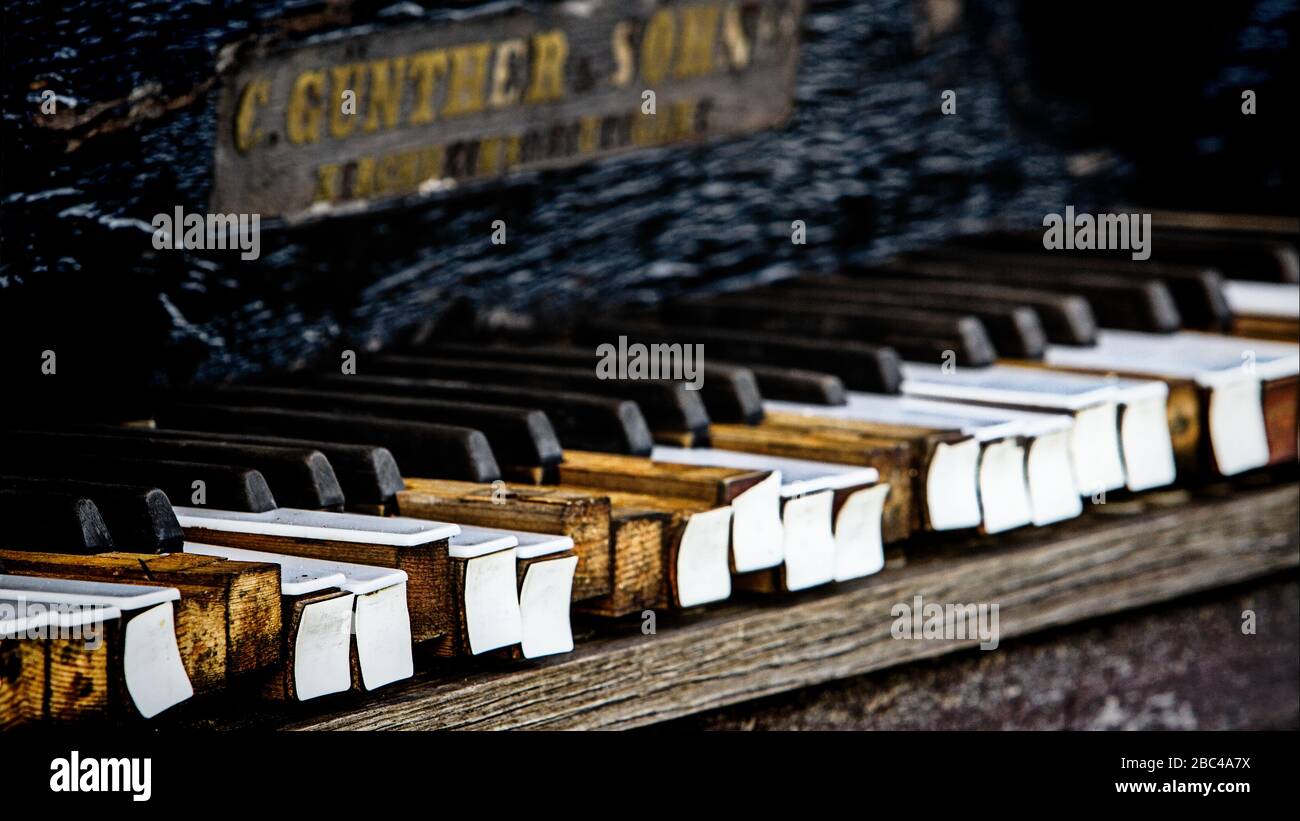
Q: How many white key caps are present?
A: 15